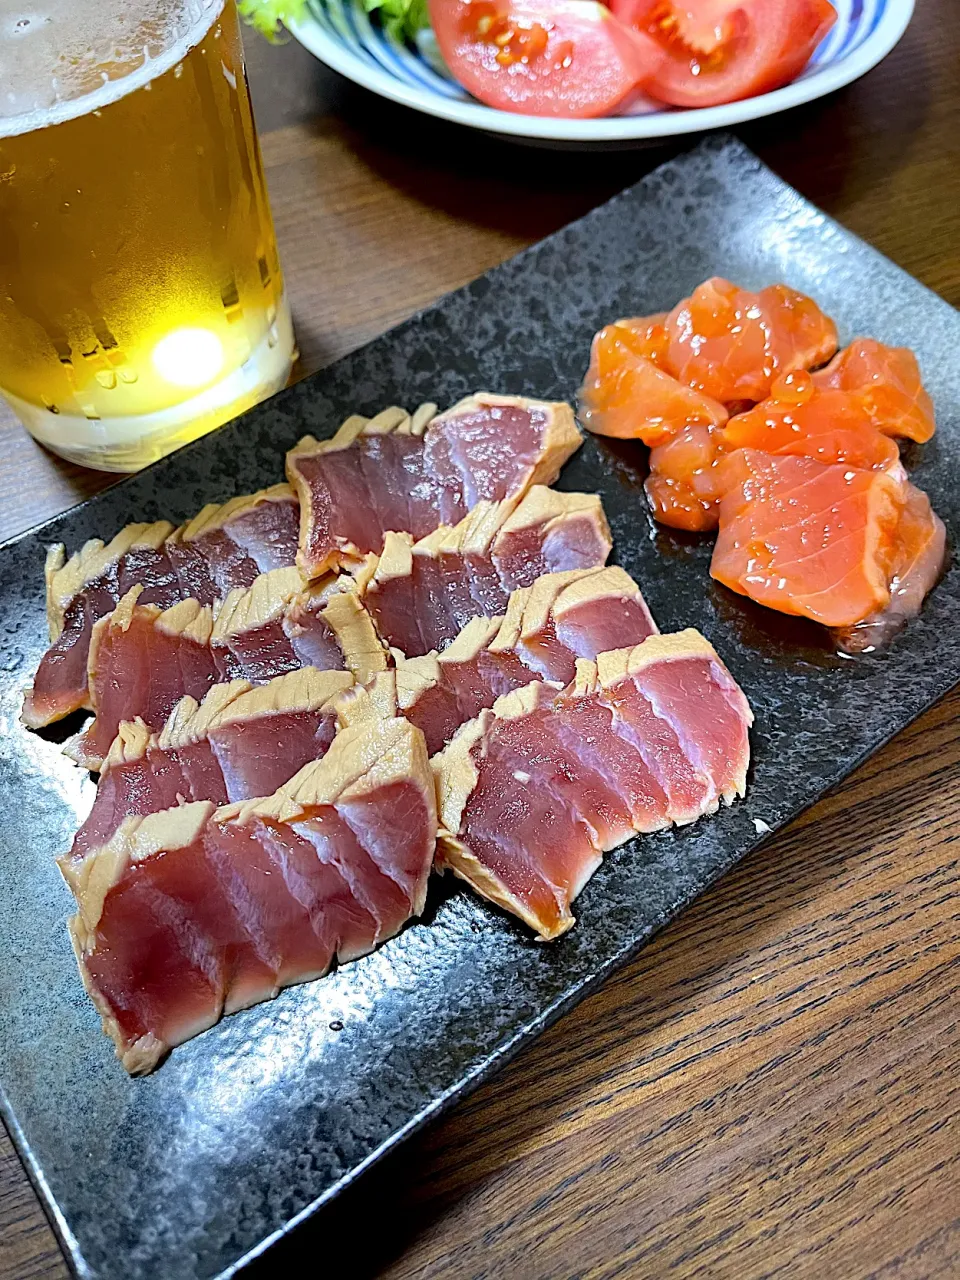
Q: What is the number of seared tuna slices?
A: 8